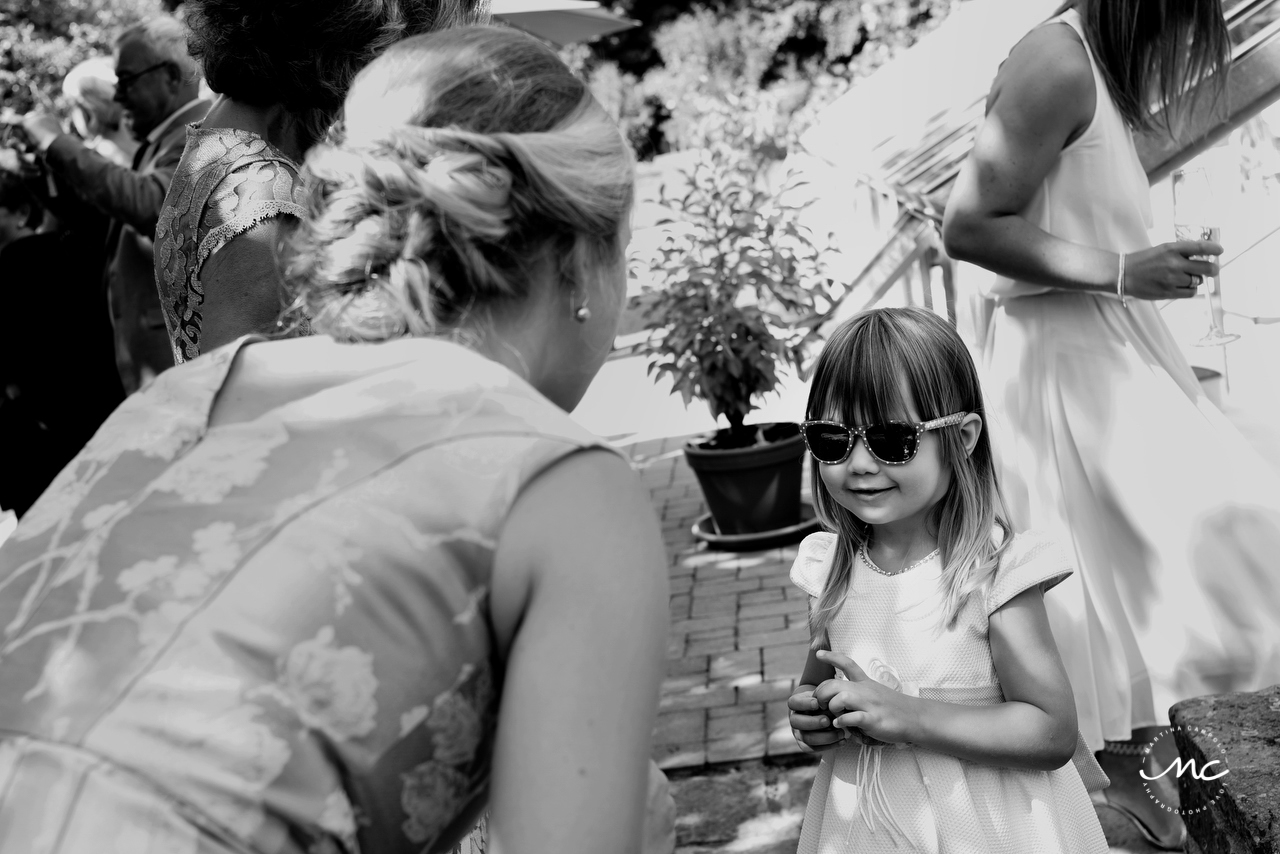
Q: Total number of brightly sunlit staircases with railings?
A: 1